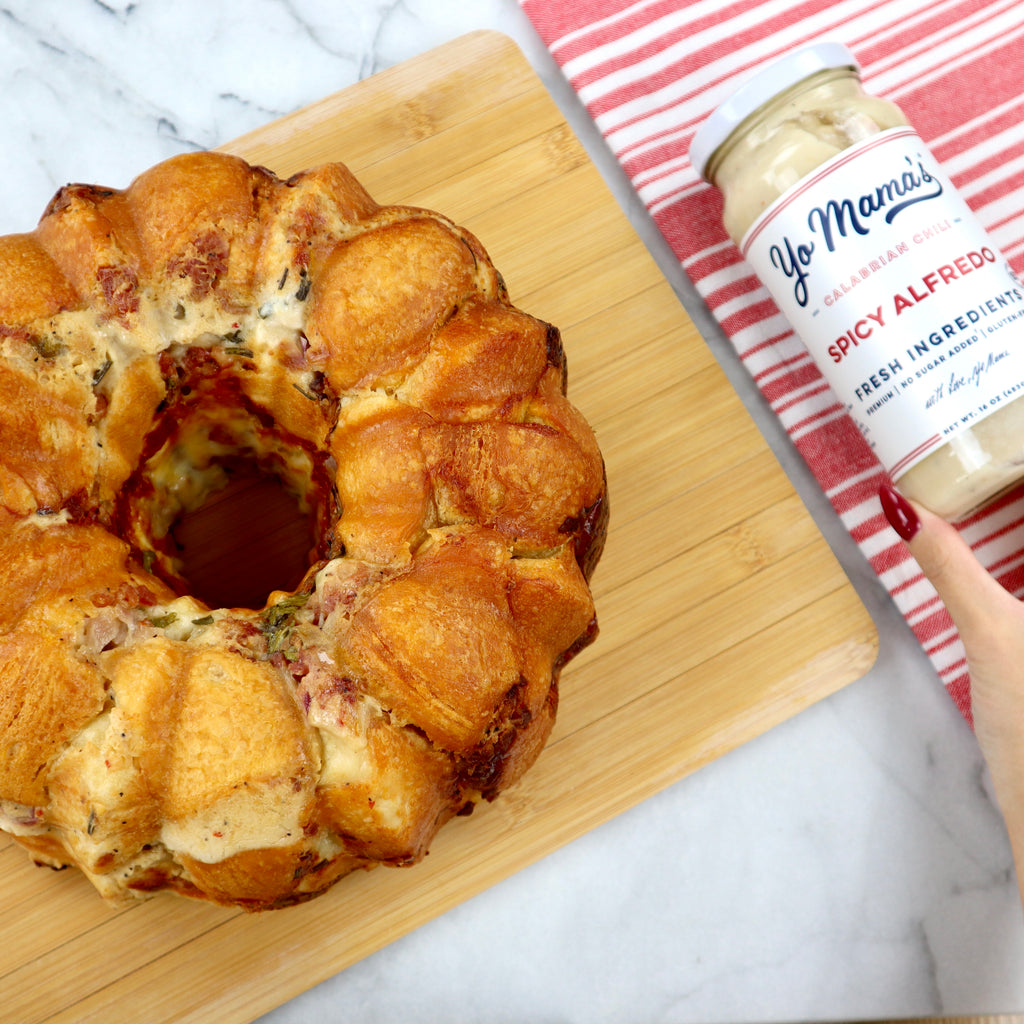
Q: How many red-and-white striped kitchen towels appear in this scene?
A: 1